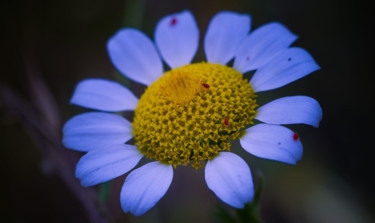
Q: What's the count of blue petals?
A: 12